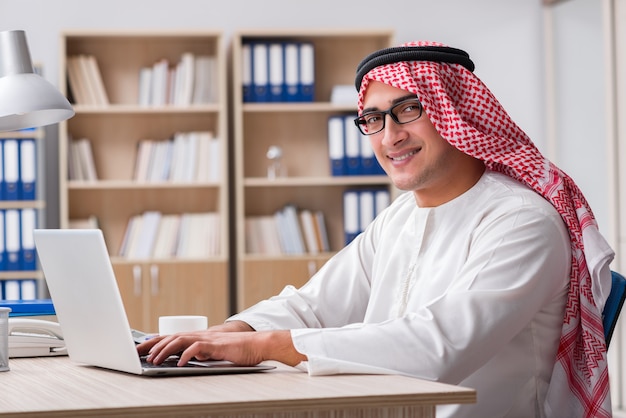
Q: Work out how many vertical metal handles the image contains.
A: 3